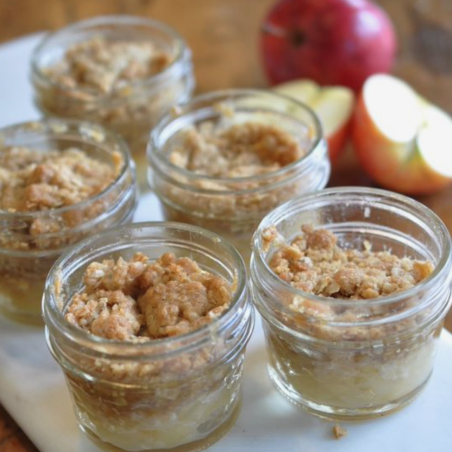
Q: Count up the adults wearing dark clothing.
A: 0